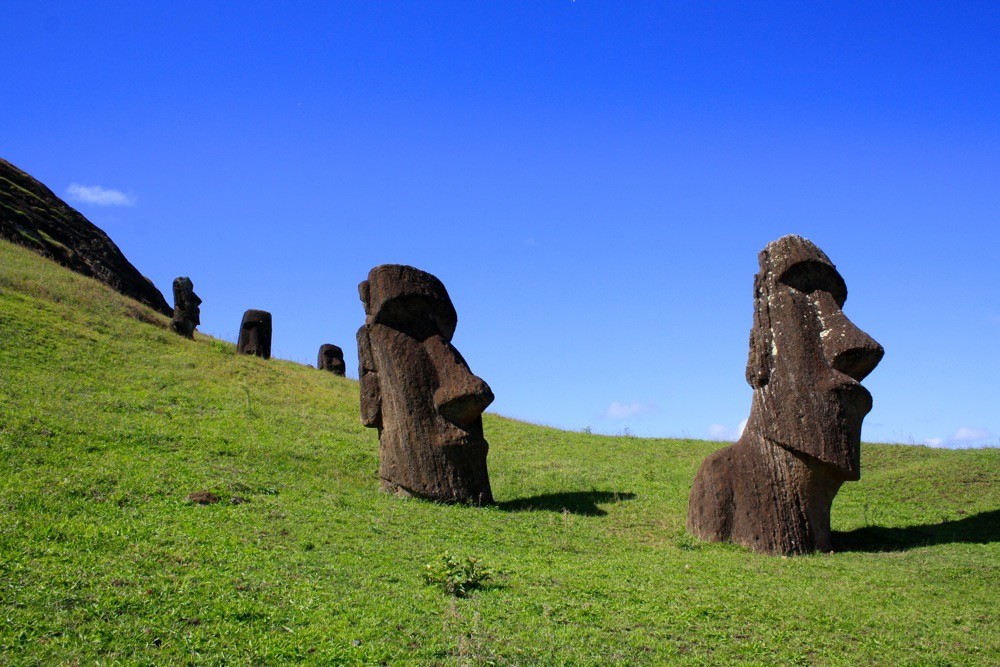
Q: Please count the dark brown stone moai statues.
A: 5